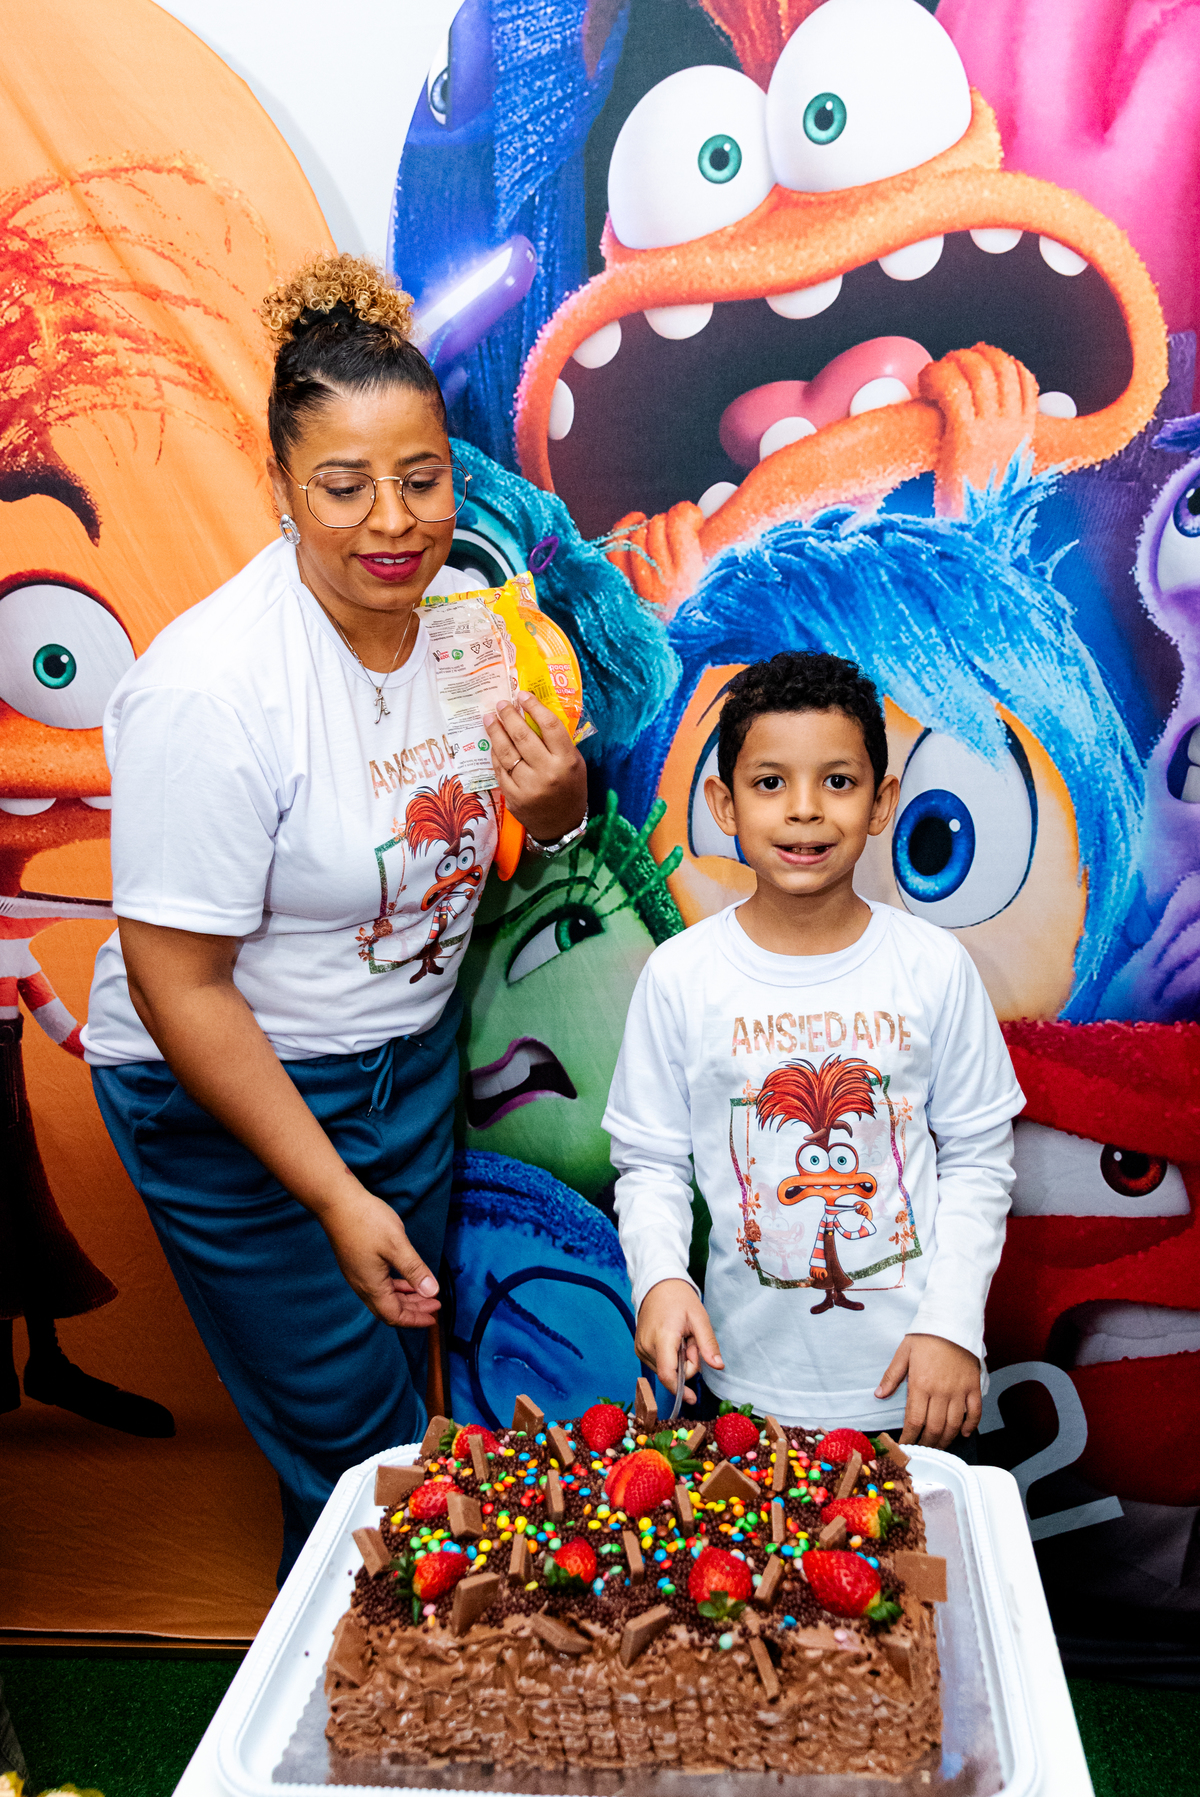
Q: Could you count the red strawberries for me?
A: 11